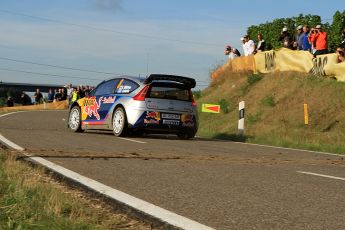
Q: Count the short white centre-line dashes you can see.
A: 2